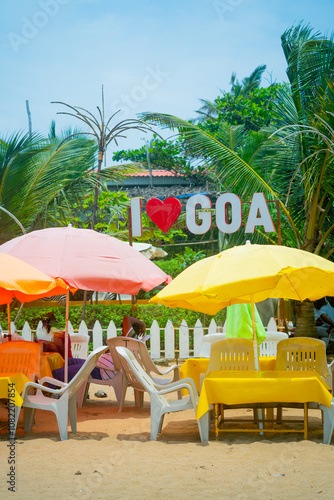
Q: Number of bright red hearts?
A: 1